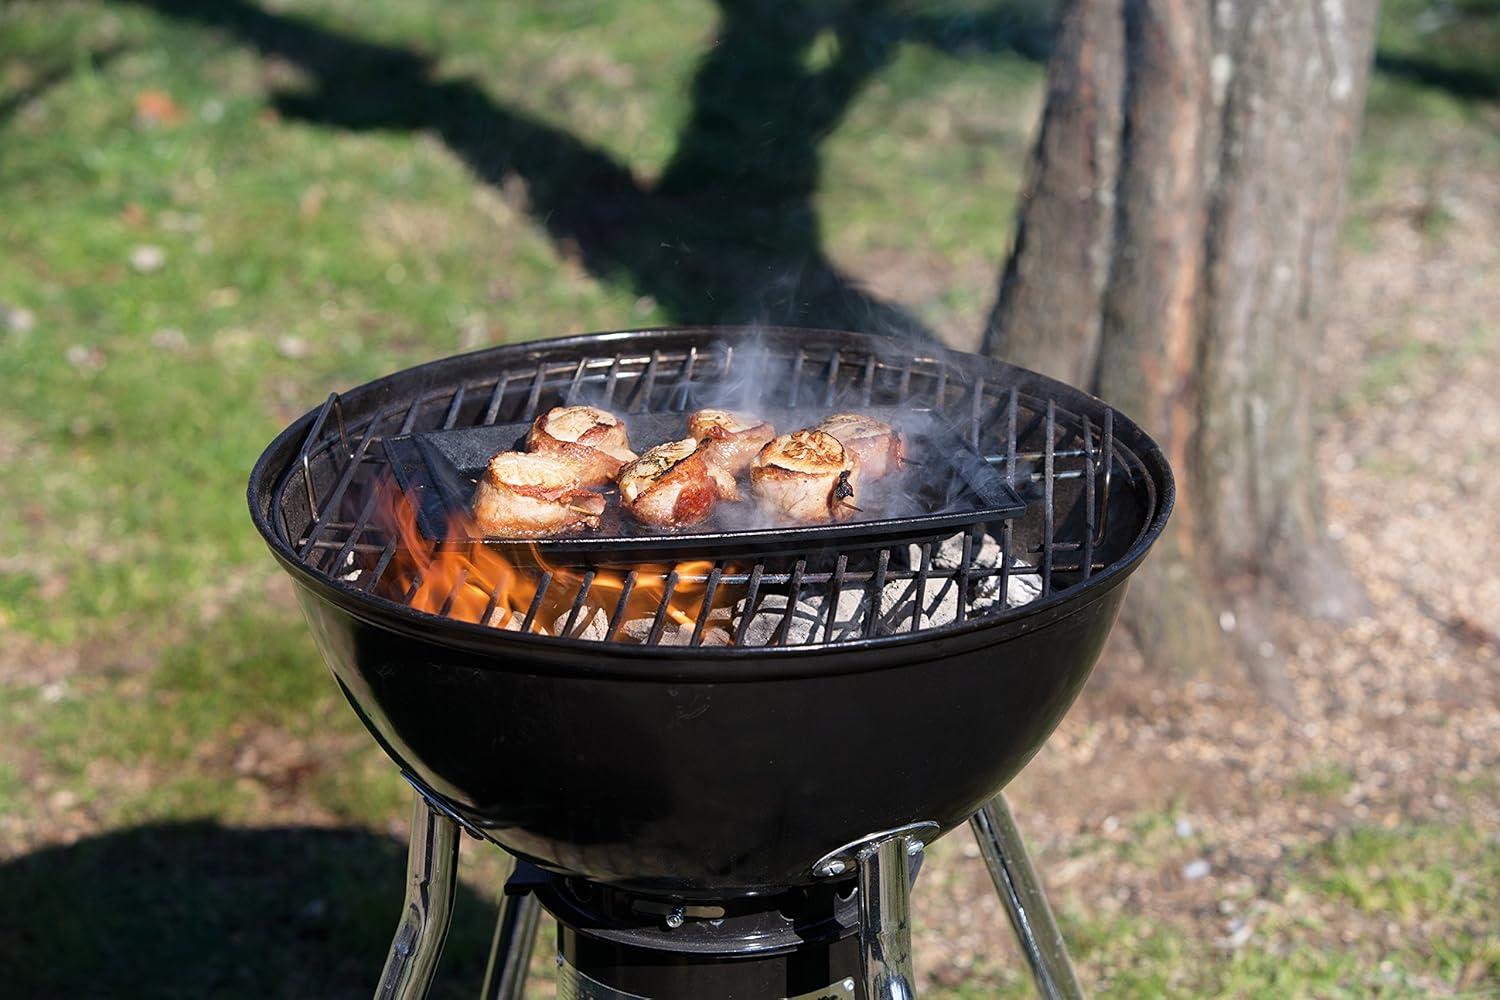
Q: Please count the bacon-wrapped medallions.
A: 6